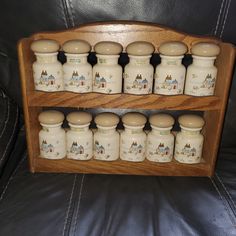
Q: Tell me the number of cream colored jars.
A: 12